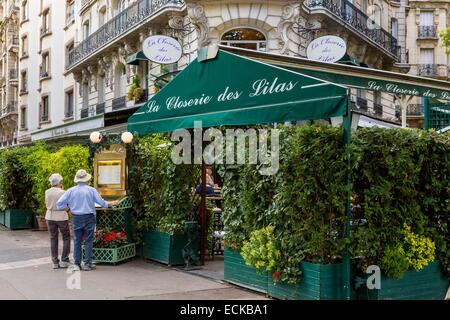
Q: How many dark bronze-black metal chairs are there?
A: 0